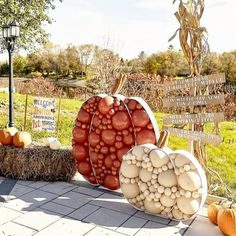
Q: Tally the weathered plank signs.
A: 4